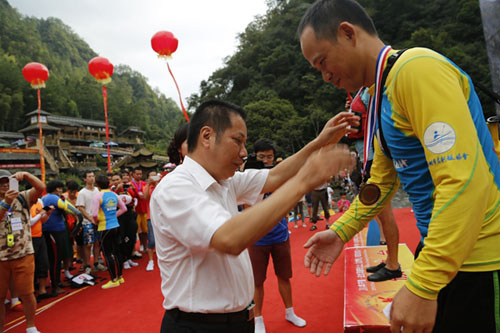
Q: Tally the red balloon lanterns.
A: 3